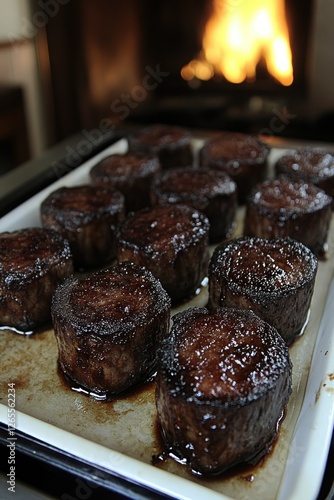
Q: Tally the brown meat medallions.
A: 12